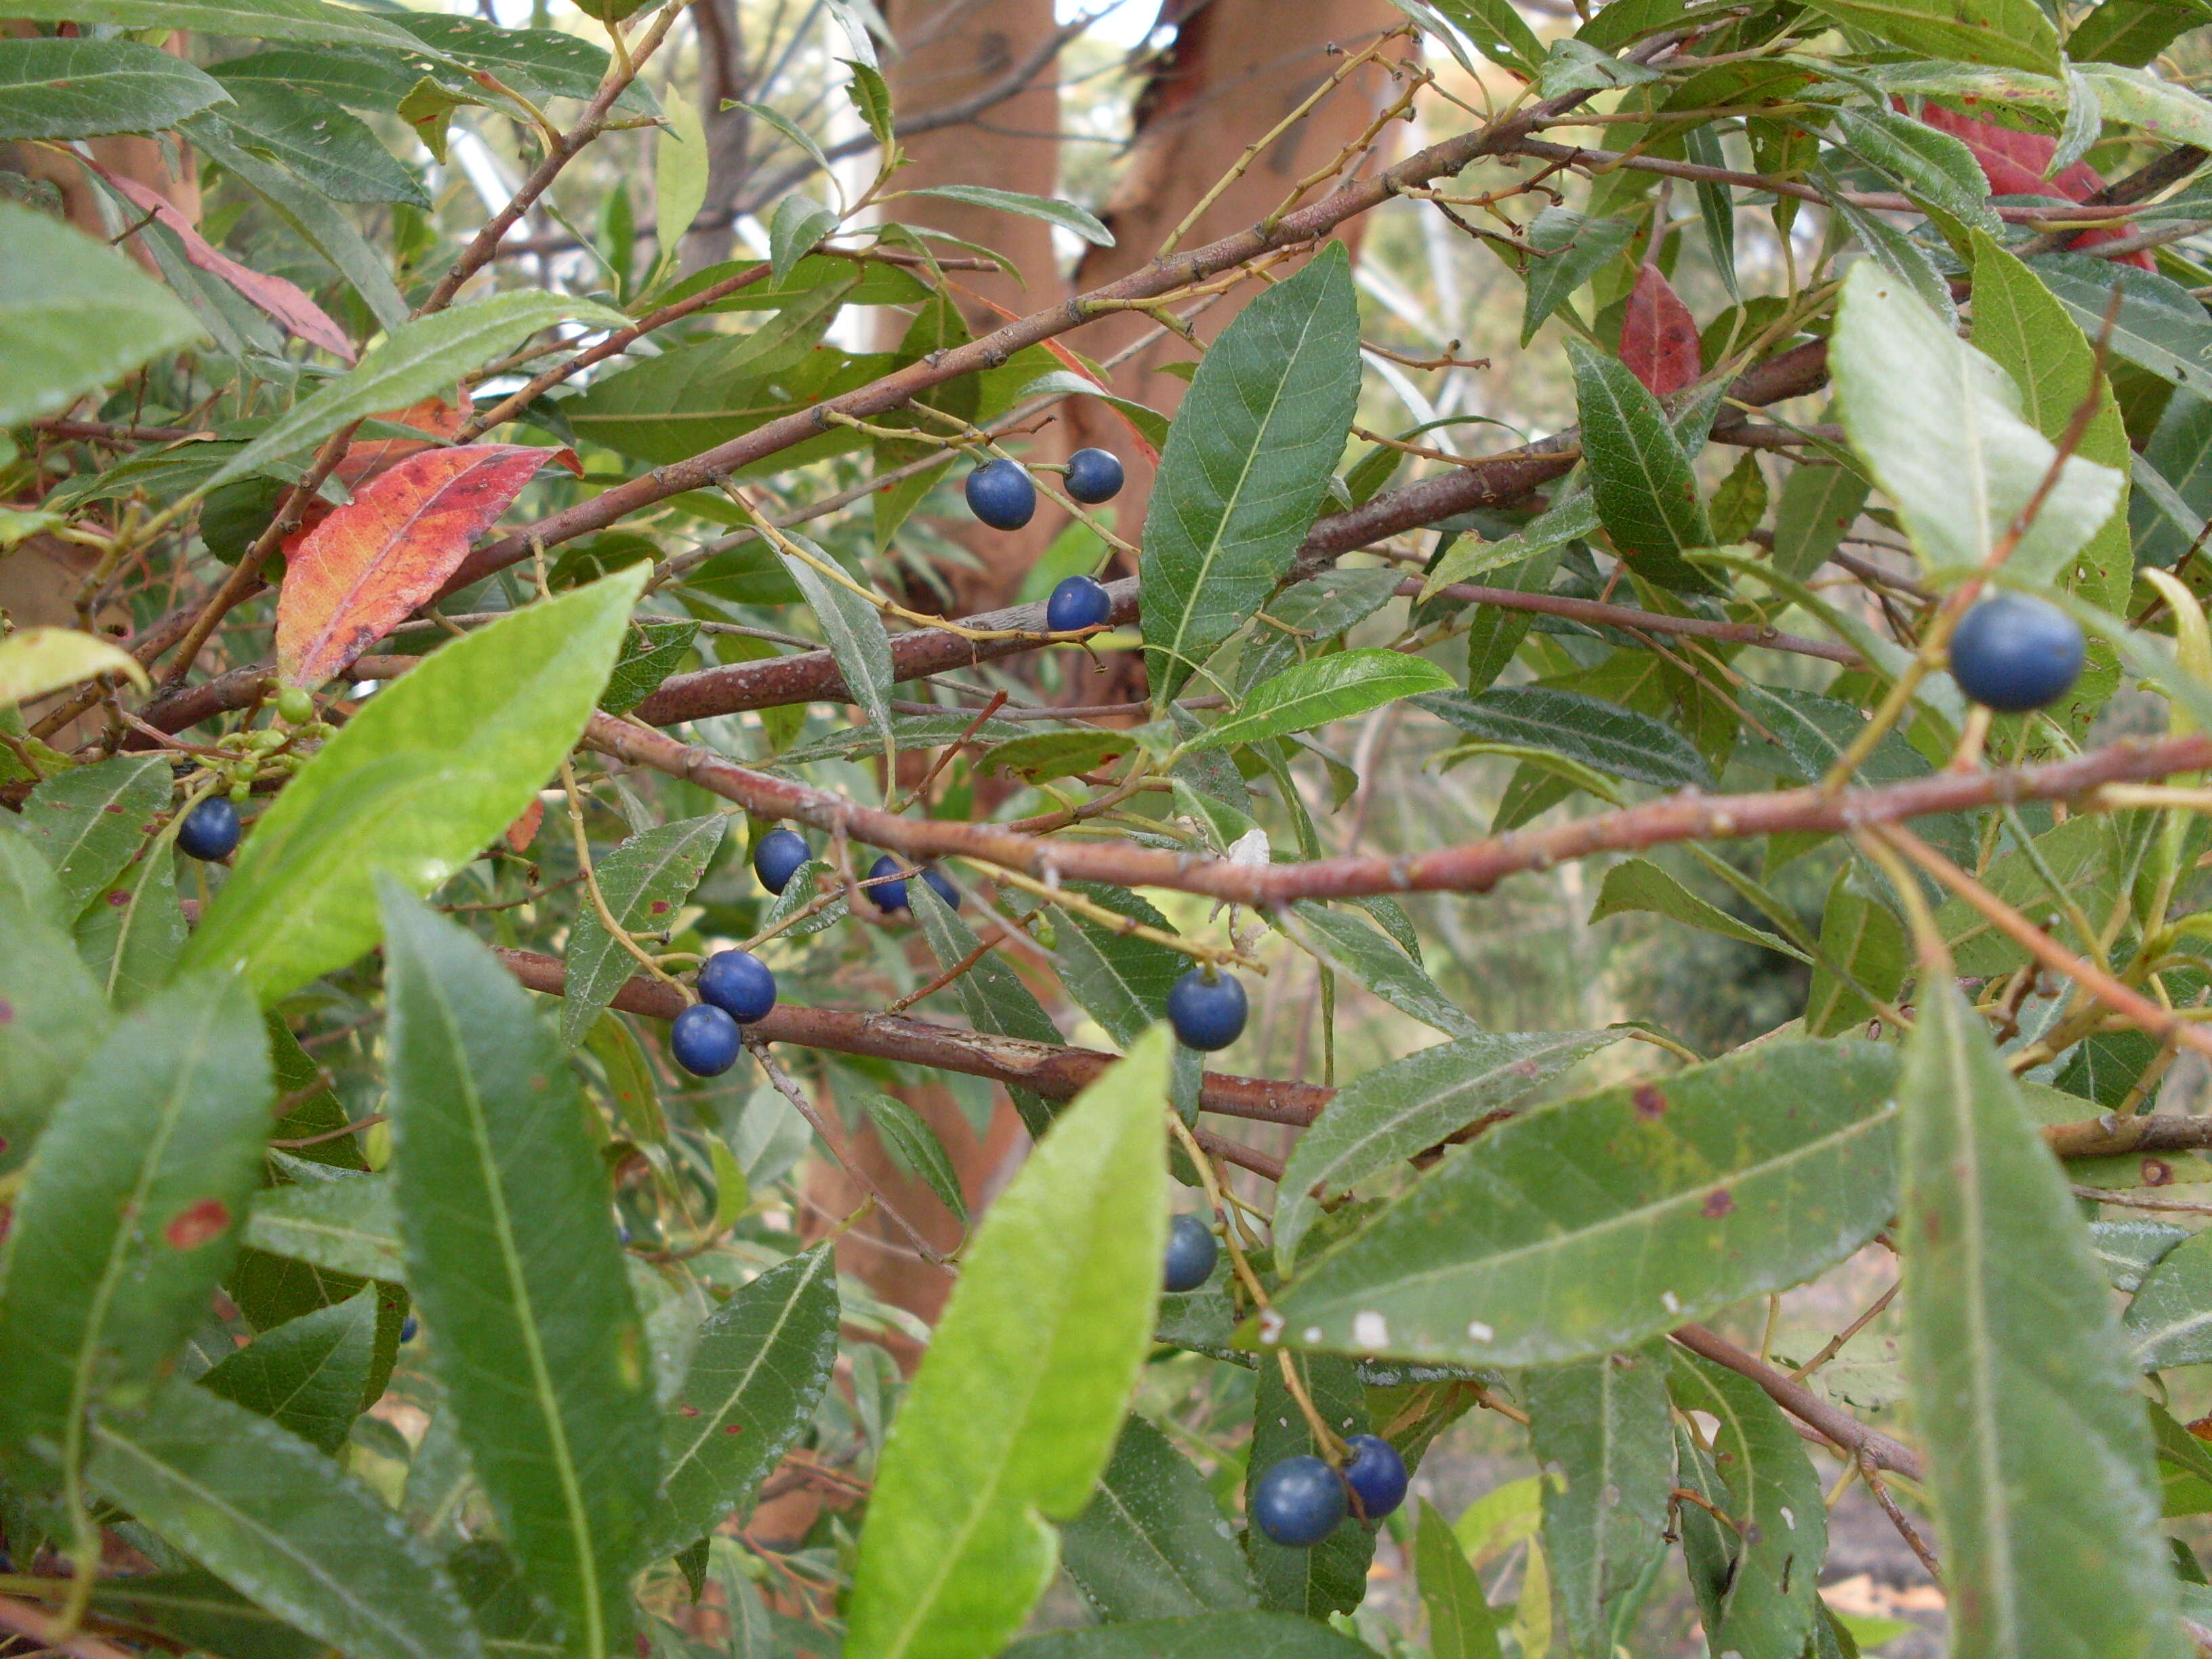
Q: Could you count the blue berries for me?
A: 14